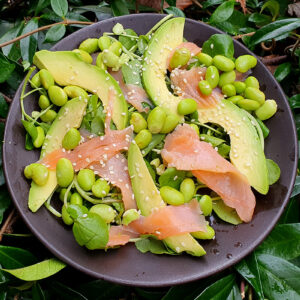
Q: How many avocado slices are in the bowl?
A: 5